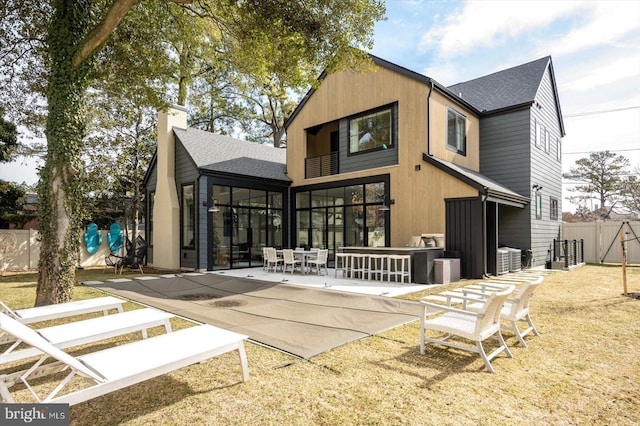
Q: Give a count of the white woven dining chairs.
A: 6